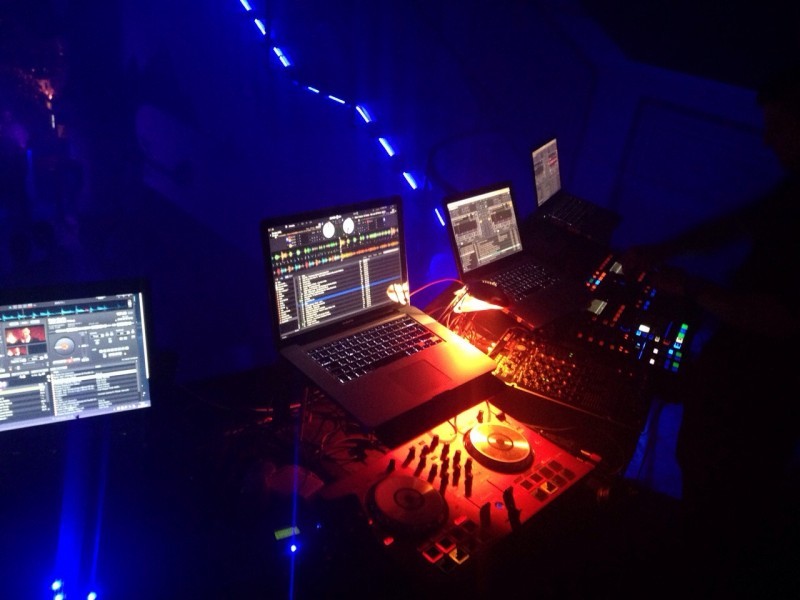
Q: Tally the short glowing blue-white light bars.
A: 9